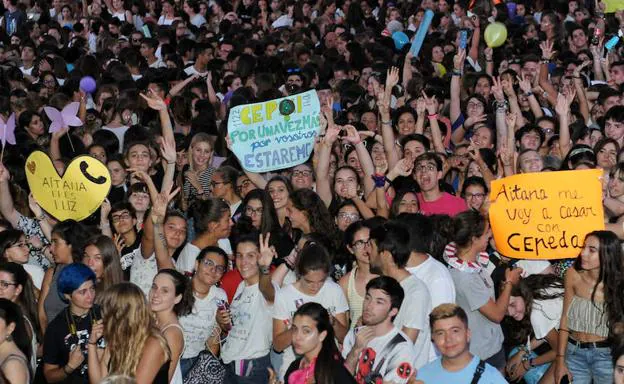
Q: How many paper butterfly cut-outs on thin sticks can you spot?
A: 2